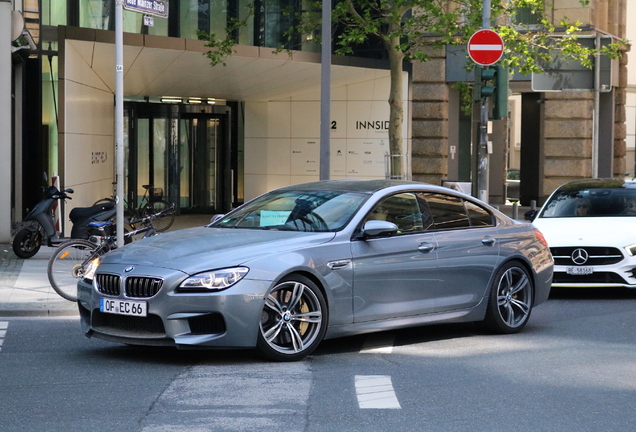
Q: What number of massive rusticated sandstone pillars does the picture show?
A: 2